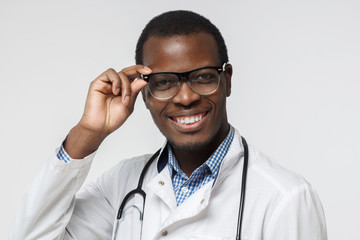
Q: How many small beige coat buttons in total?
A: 3